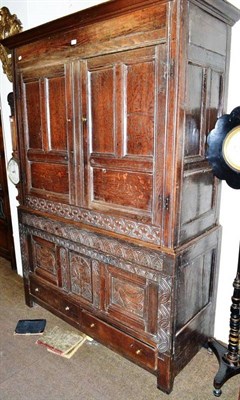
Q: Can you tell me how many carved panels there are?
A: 3